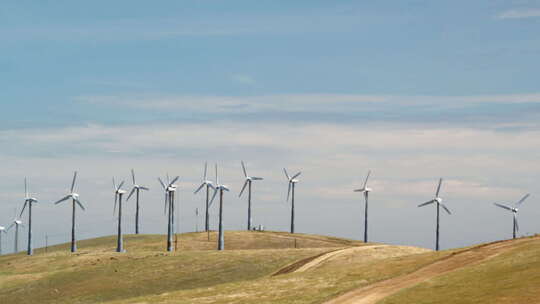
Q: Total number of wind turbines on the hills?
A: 15